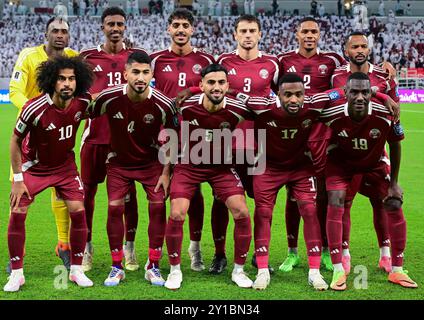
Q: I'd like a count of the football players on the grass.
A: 11